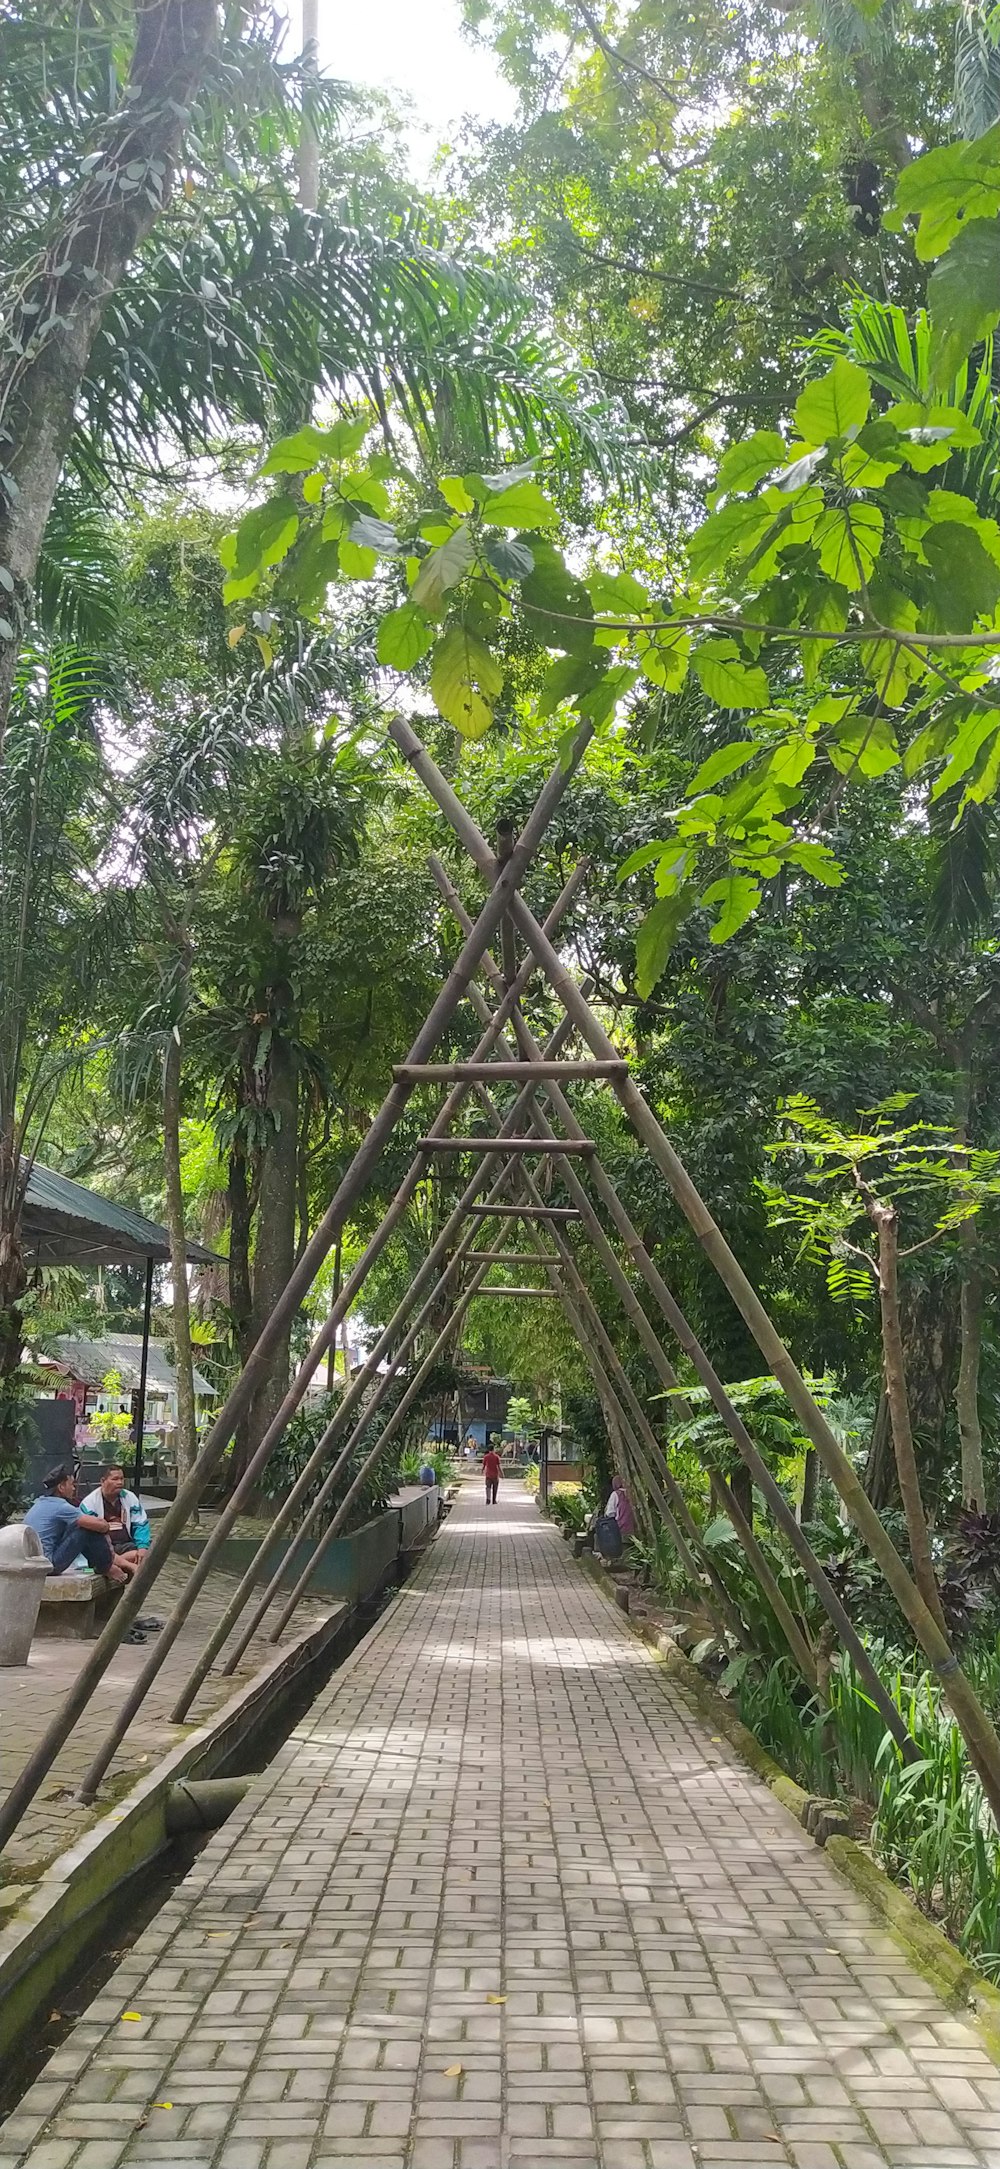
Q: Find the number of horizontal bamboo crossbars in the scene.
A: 5